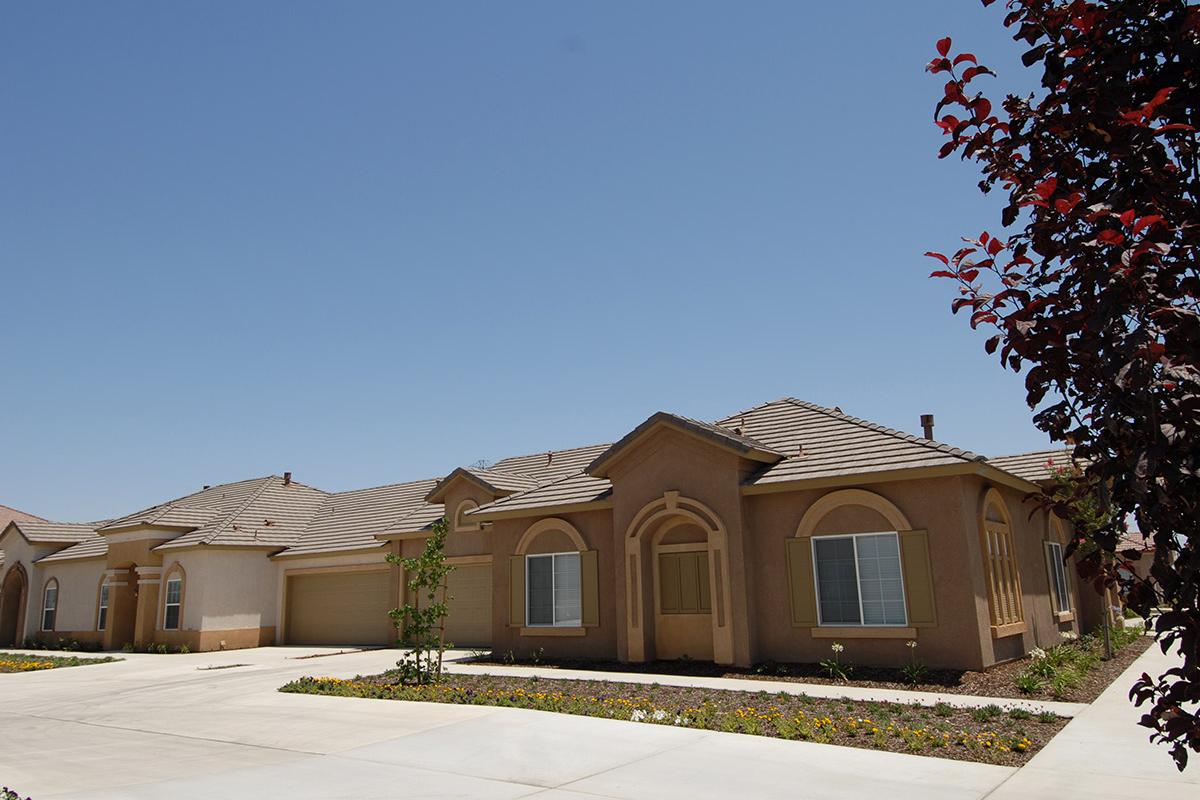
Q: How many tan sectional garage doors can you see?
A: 2